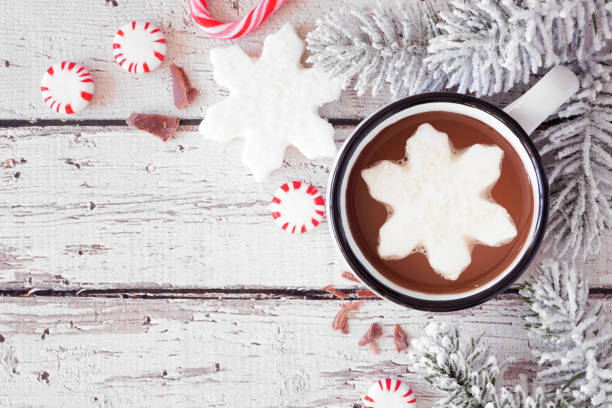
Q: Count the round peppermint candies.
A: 4